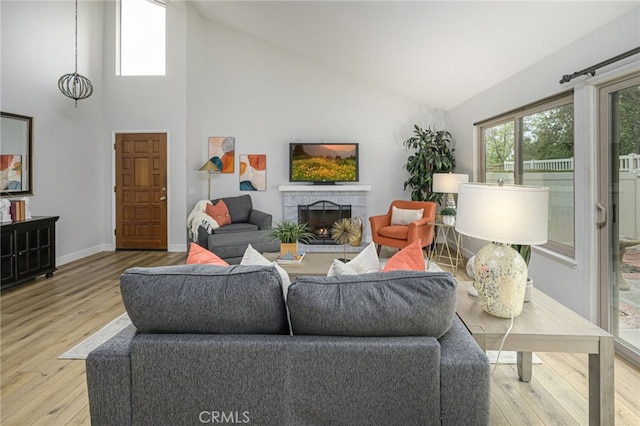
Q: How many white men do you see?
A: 0